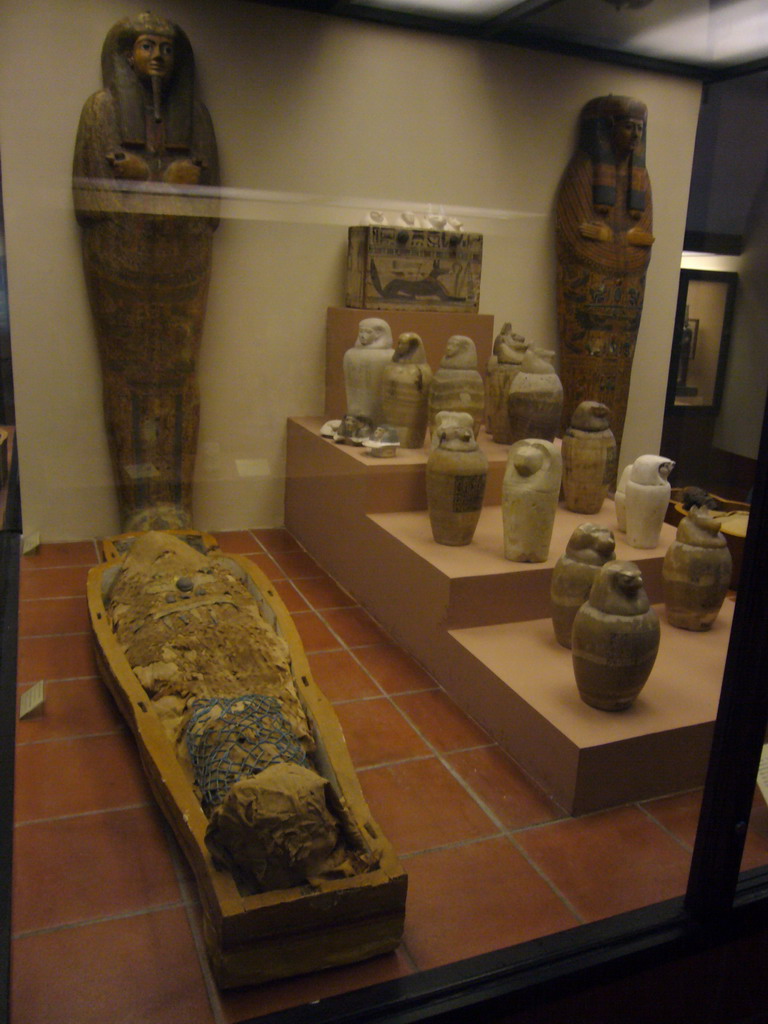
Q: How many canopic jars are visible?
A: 13